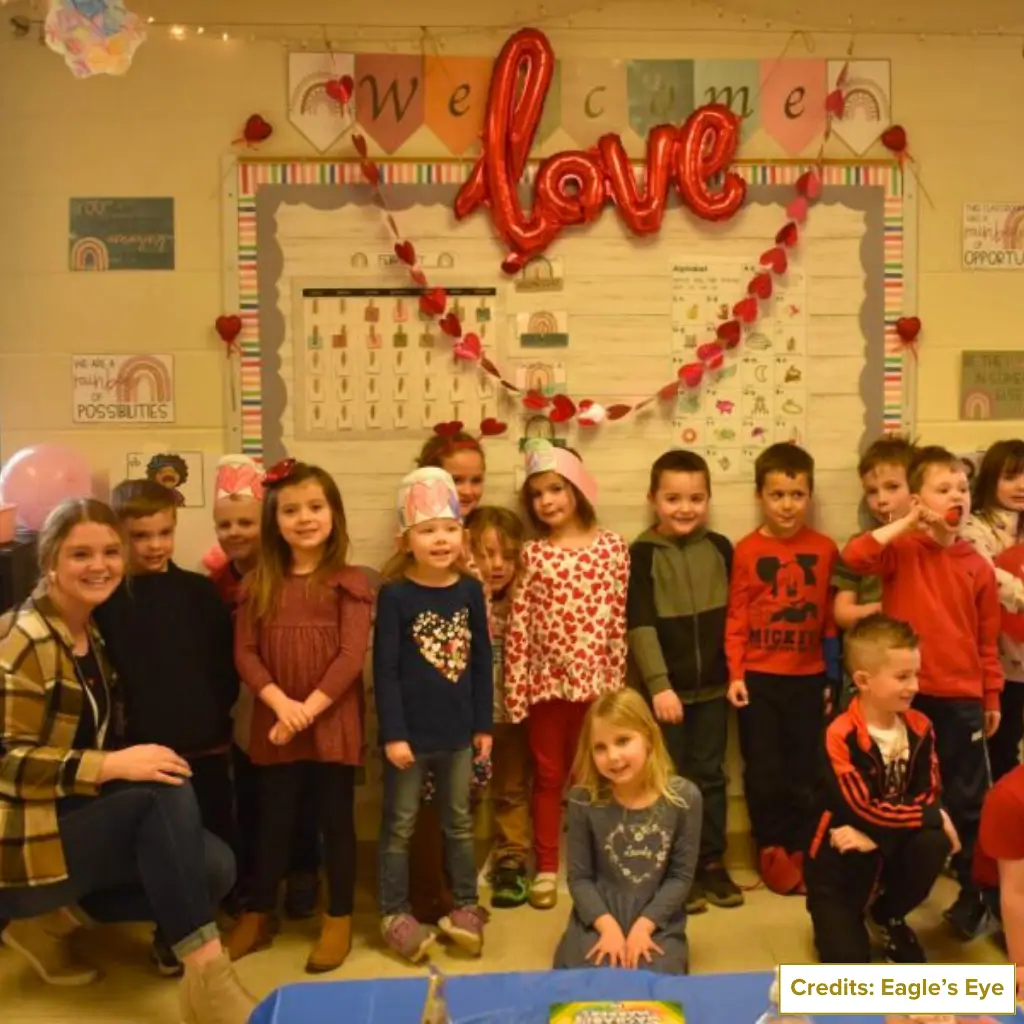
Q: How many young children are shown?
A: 14